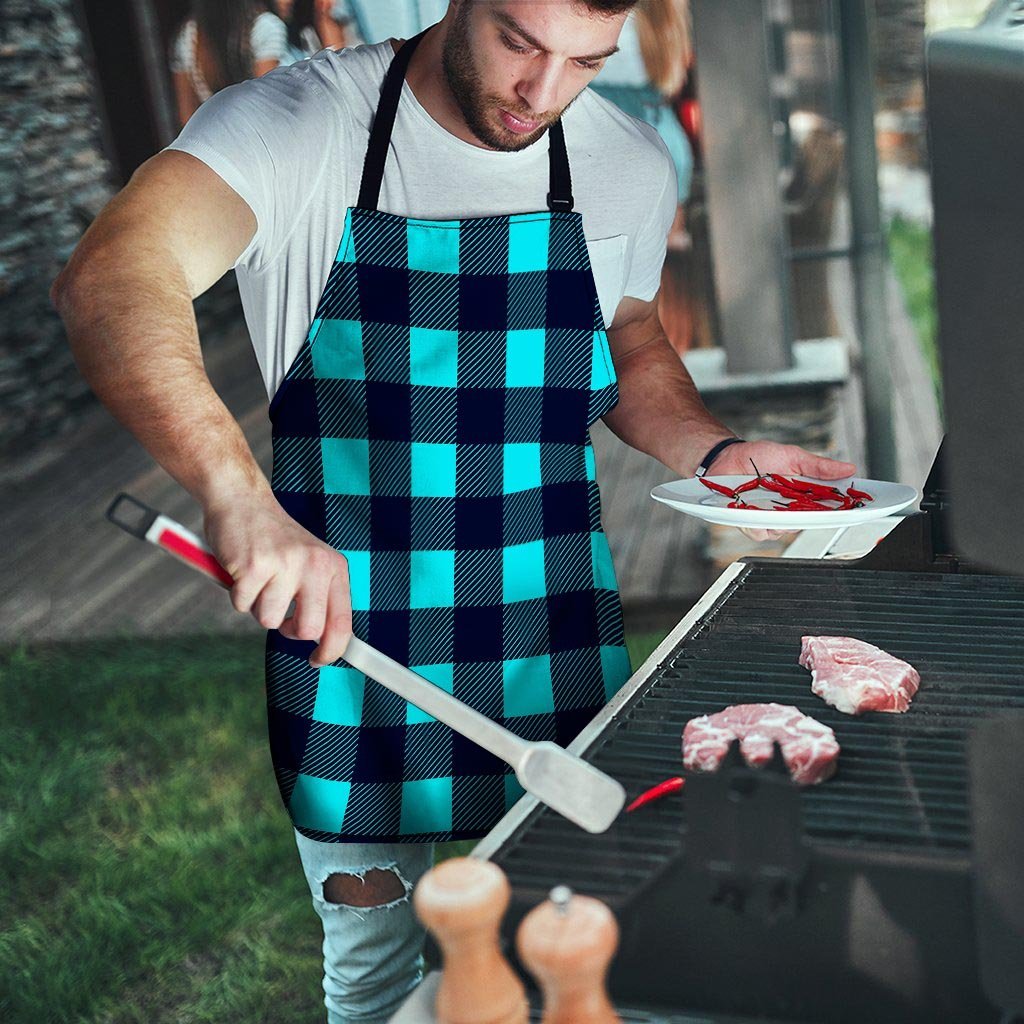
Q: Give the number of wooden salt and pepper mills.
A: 2